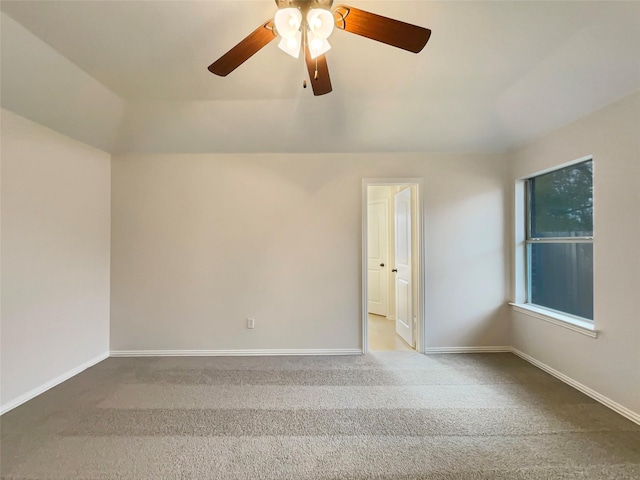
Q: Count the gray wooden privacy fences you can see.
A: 1